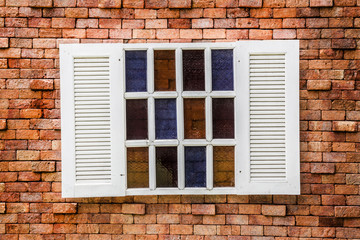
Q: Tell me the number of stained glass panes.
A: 12